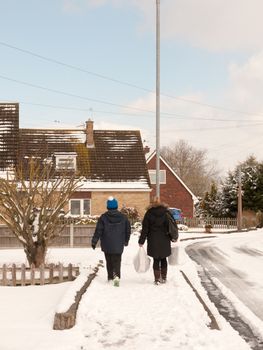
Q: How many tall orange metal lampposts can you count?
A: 0